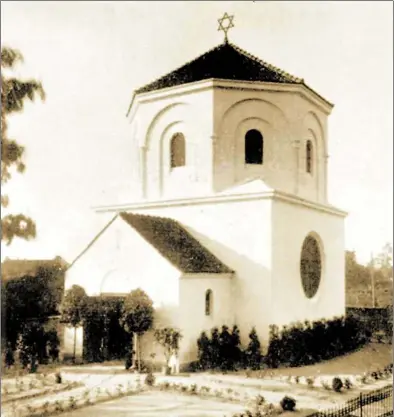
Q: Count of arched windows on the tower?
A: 3